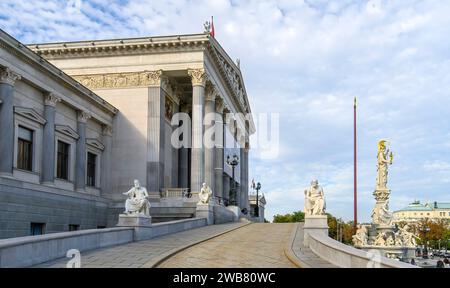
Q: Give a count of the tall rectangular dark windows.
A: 3